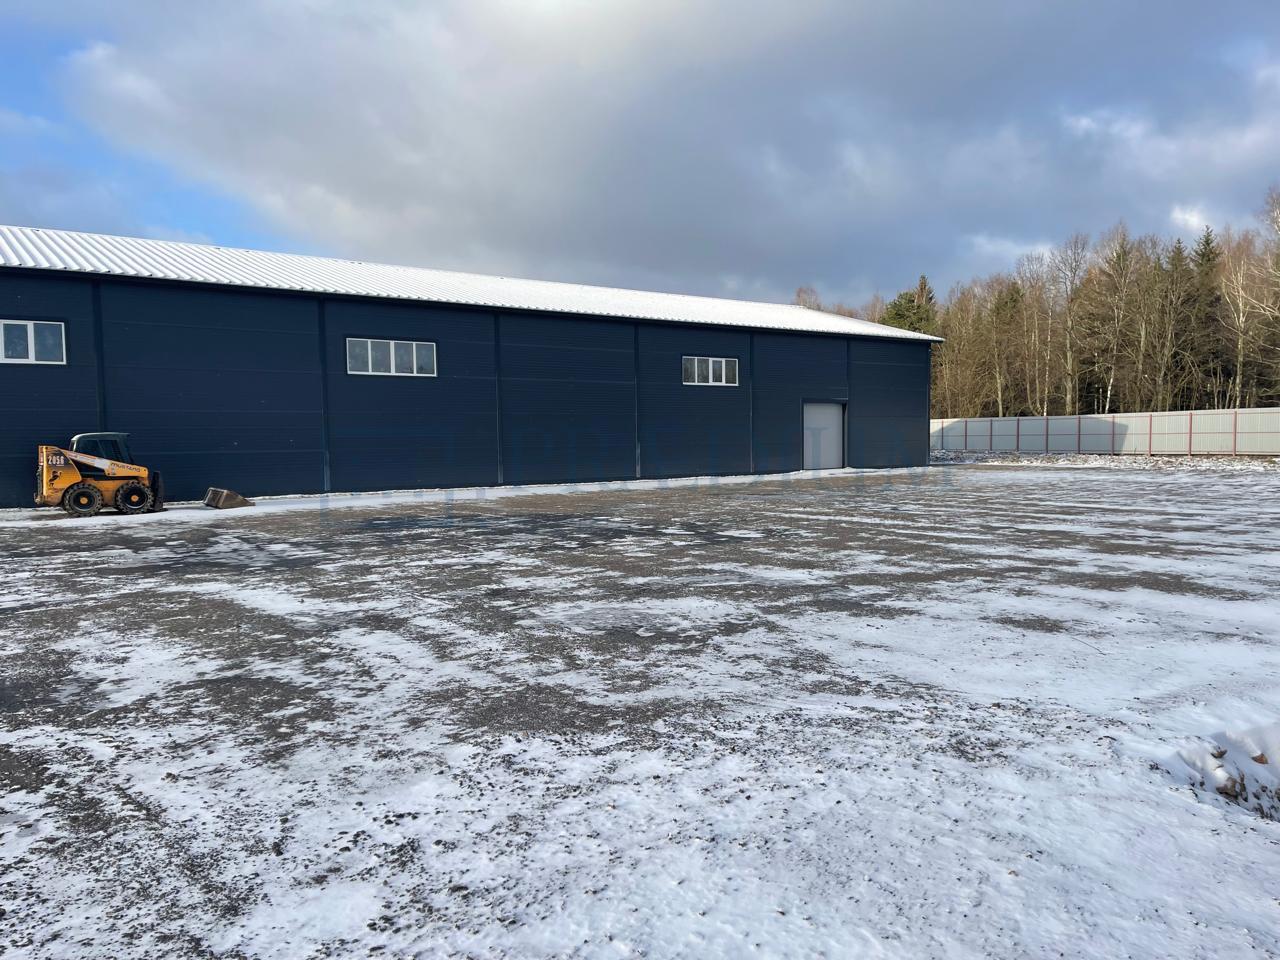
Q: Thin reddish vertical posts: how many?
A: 10